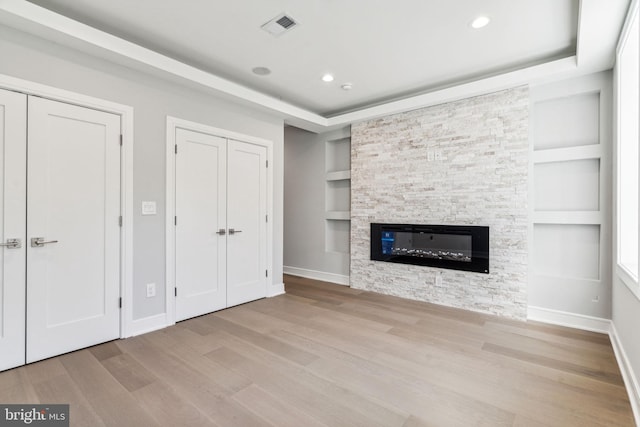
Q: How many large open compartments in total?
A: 6